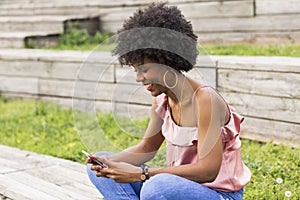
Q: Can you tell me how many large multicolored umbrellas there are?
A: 0